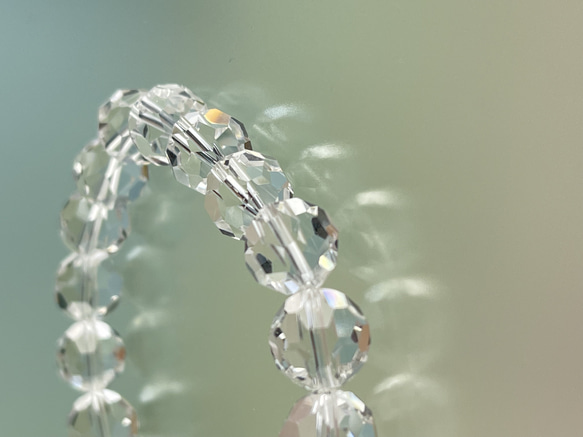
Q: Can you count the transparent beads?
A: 12